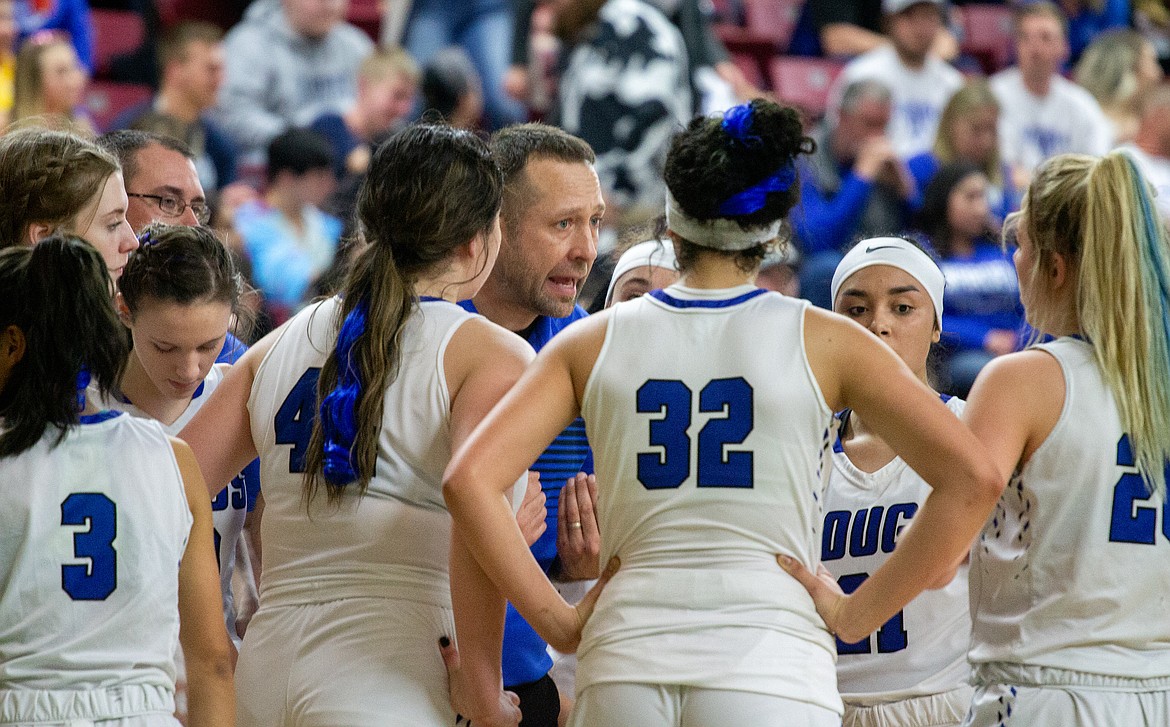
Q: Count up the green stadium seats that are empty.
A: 0